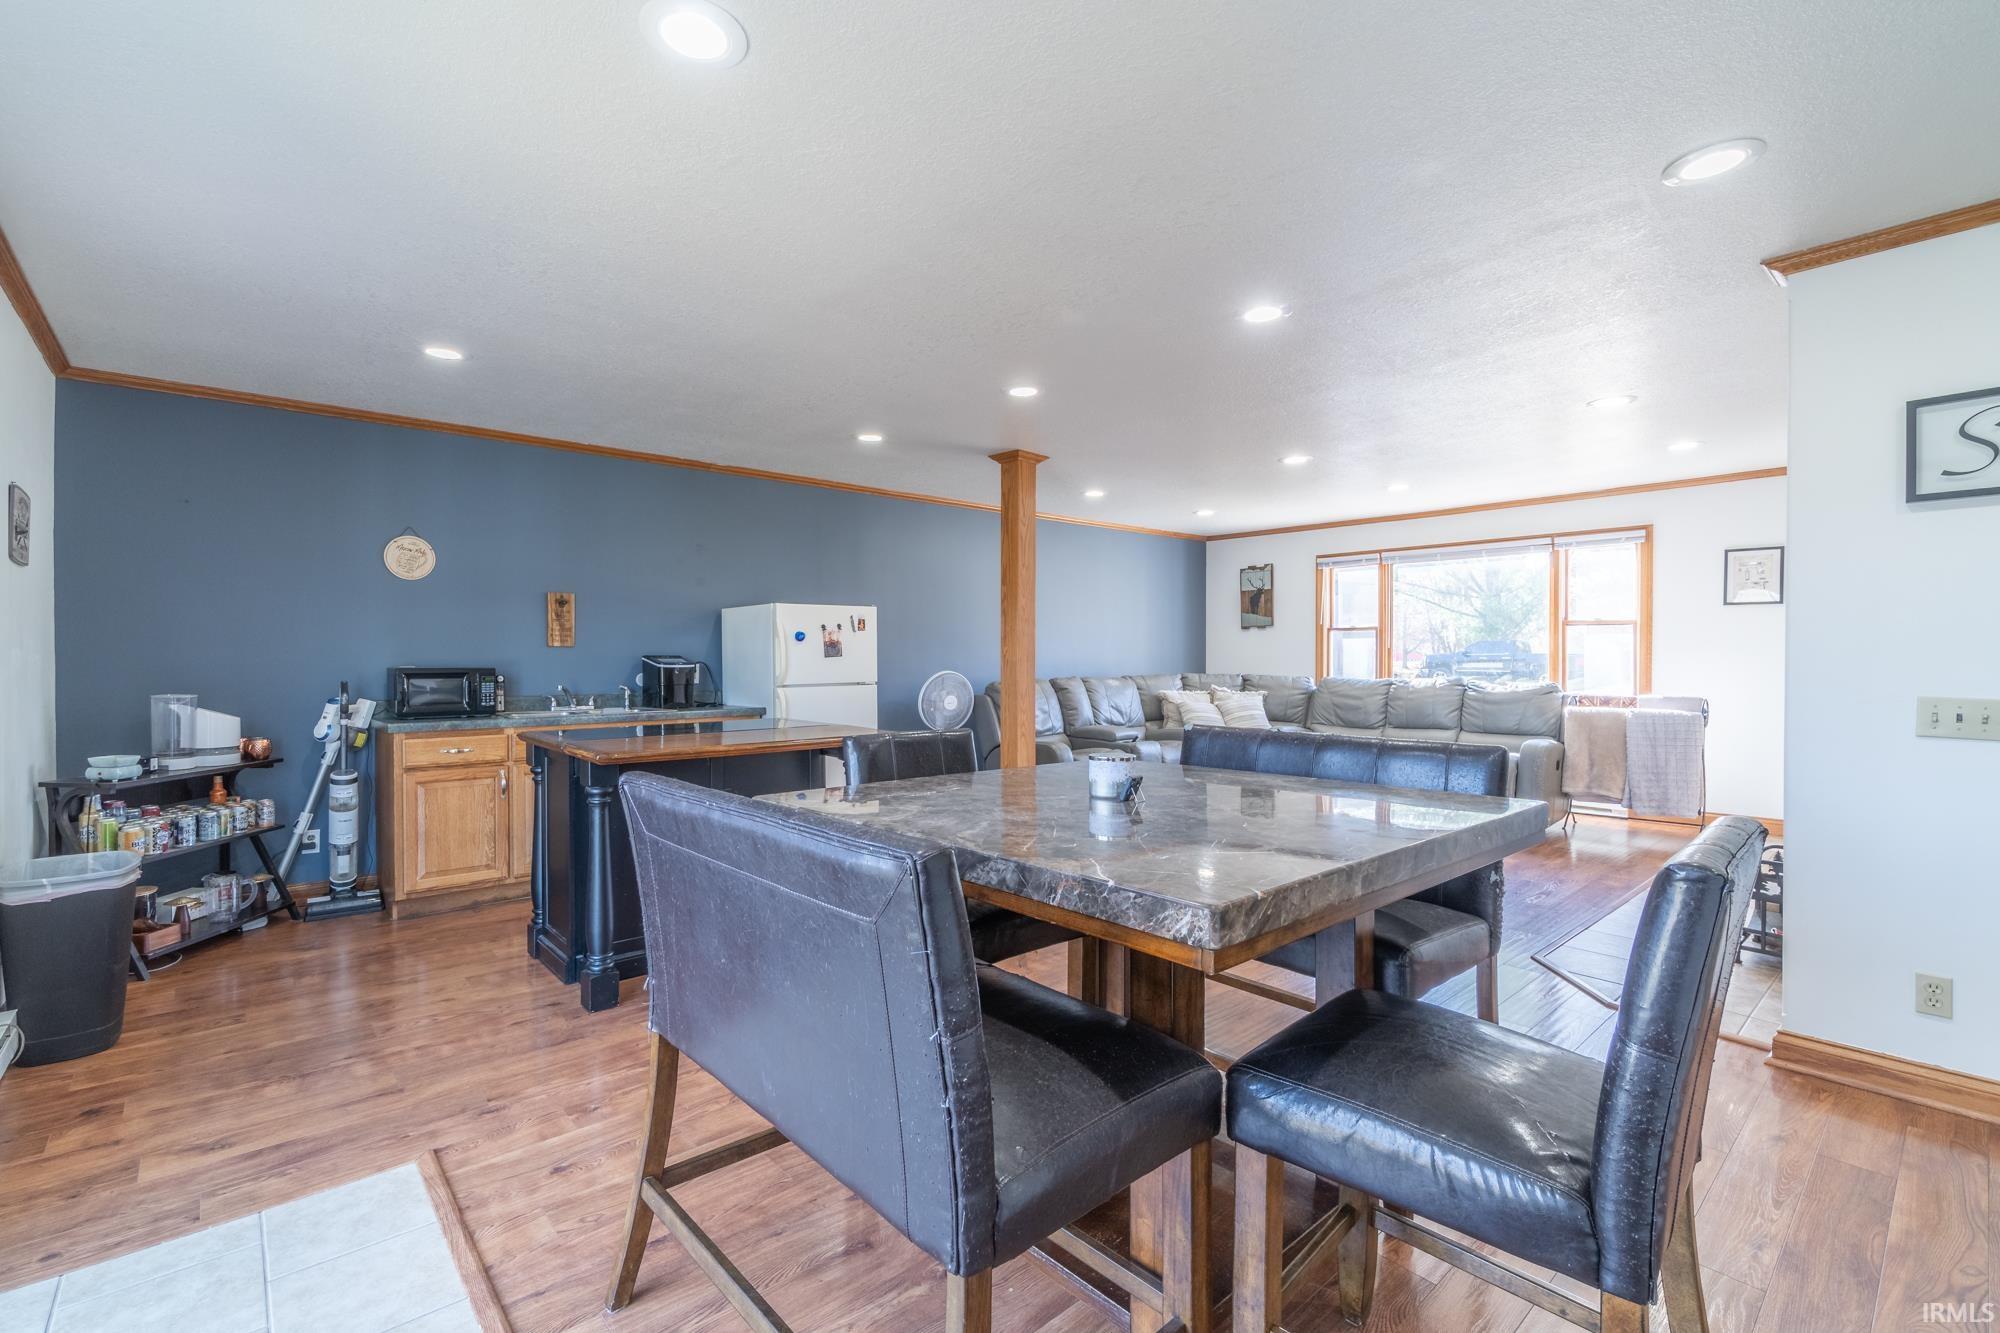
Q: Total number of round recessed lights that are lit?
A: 12